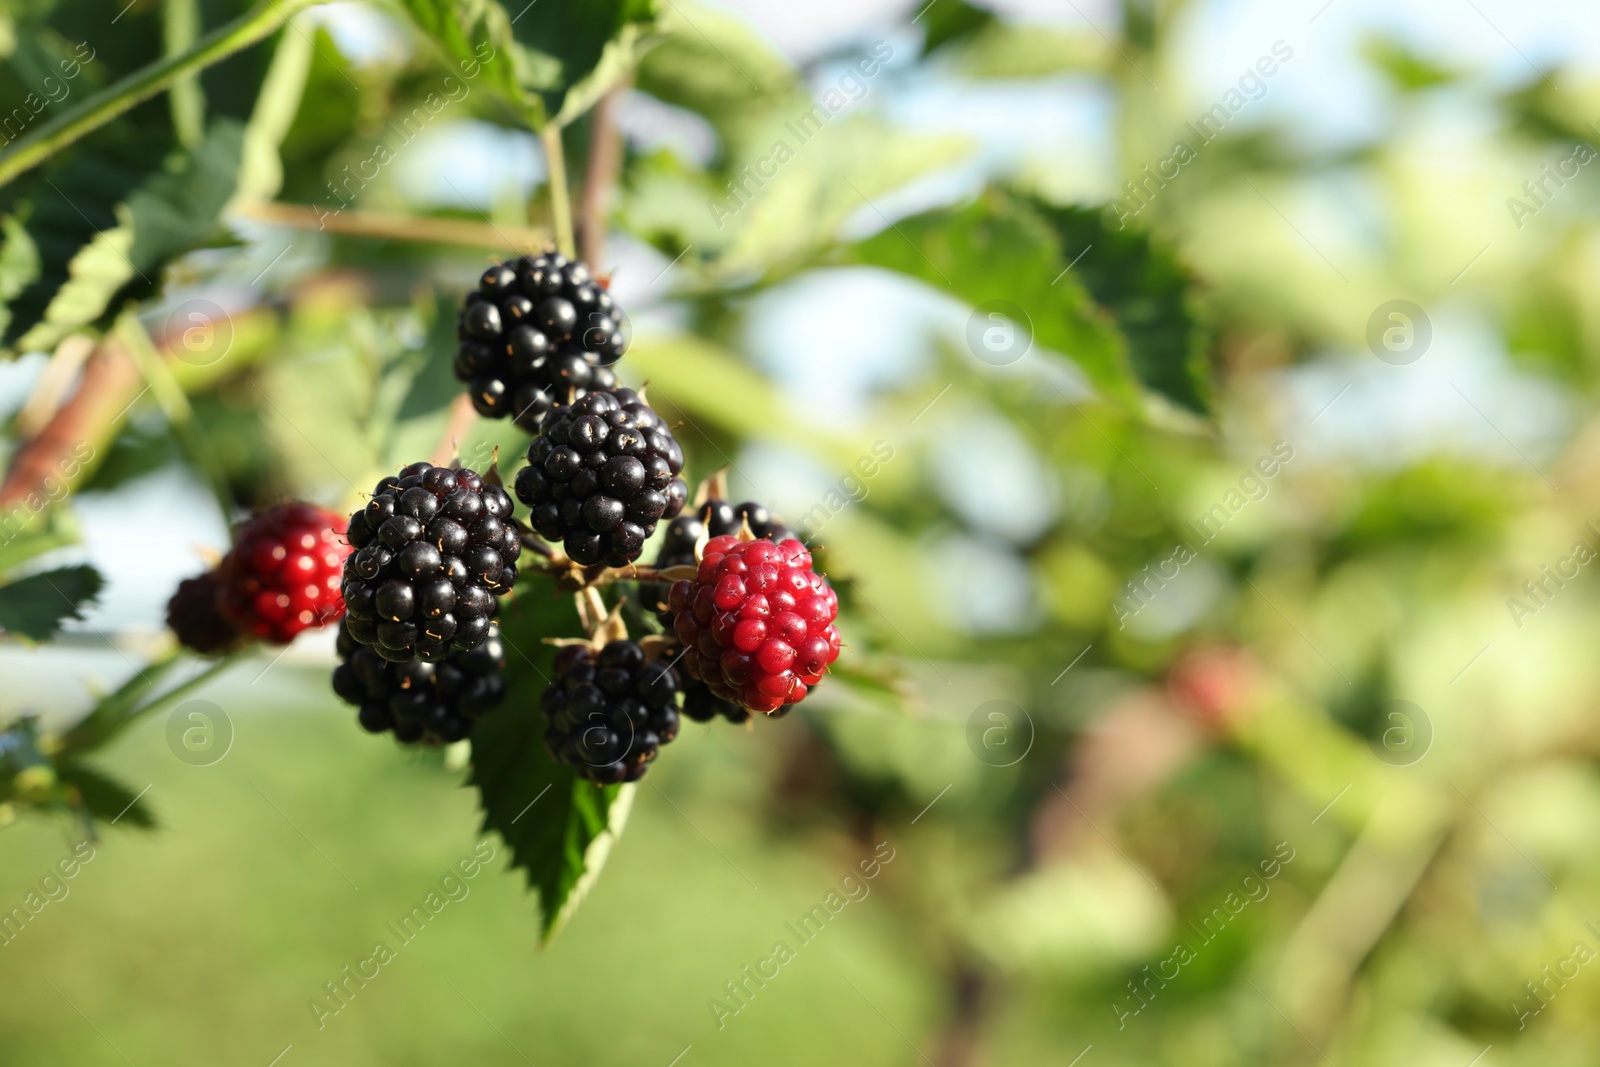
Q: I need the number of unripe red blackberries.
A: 2